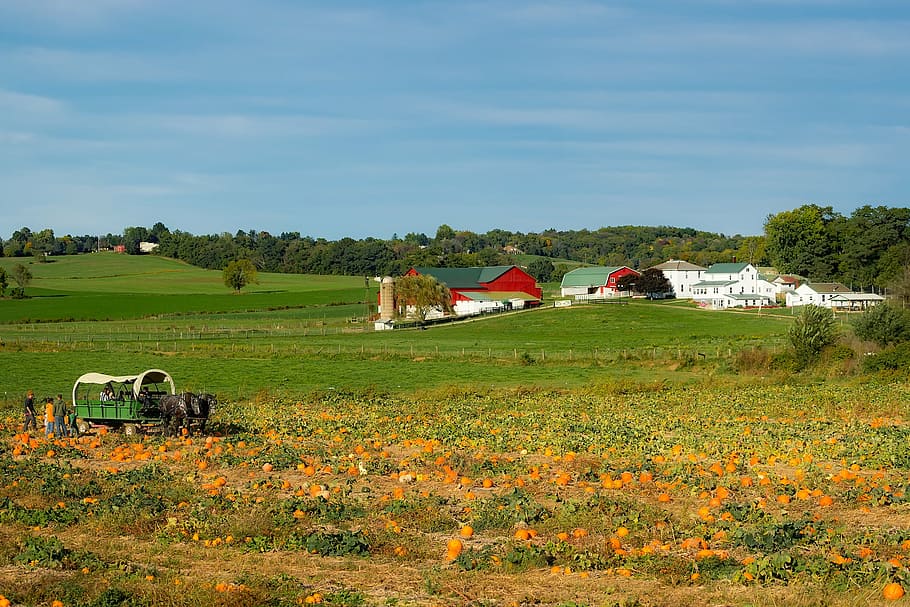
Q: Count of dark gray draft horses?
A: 2